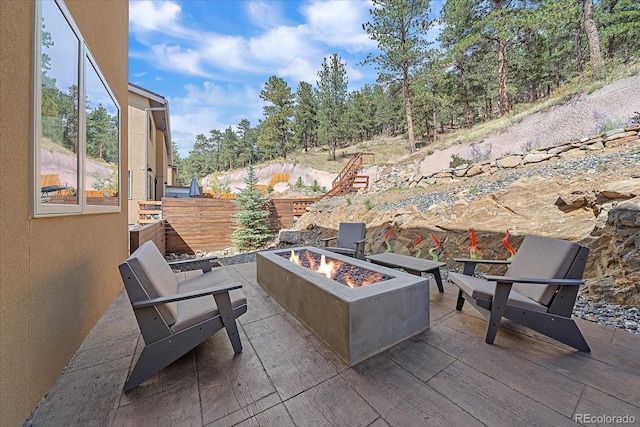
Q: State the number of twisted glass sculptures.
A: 5